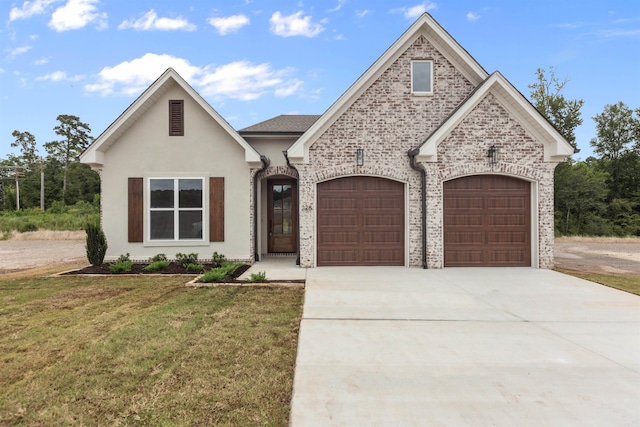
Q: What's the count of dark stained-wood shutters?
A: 2